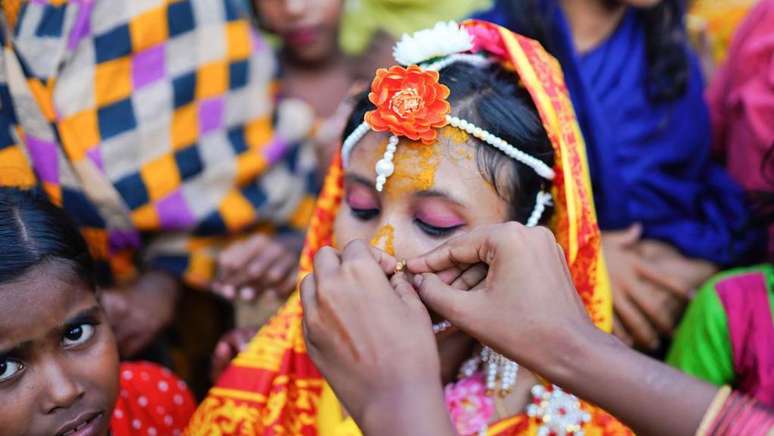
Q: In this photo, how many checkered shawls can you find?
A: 1